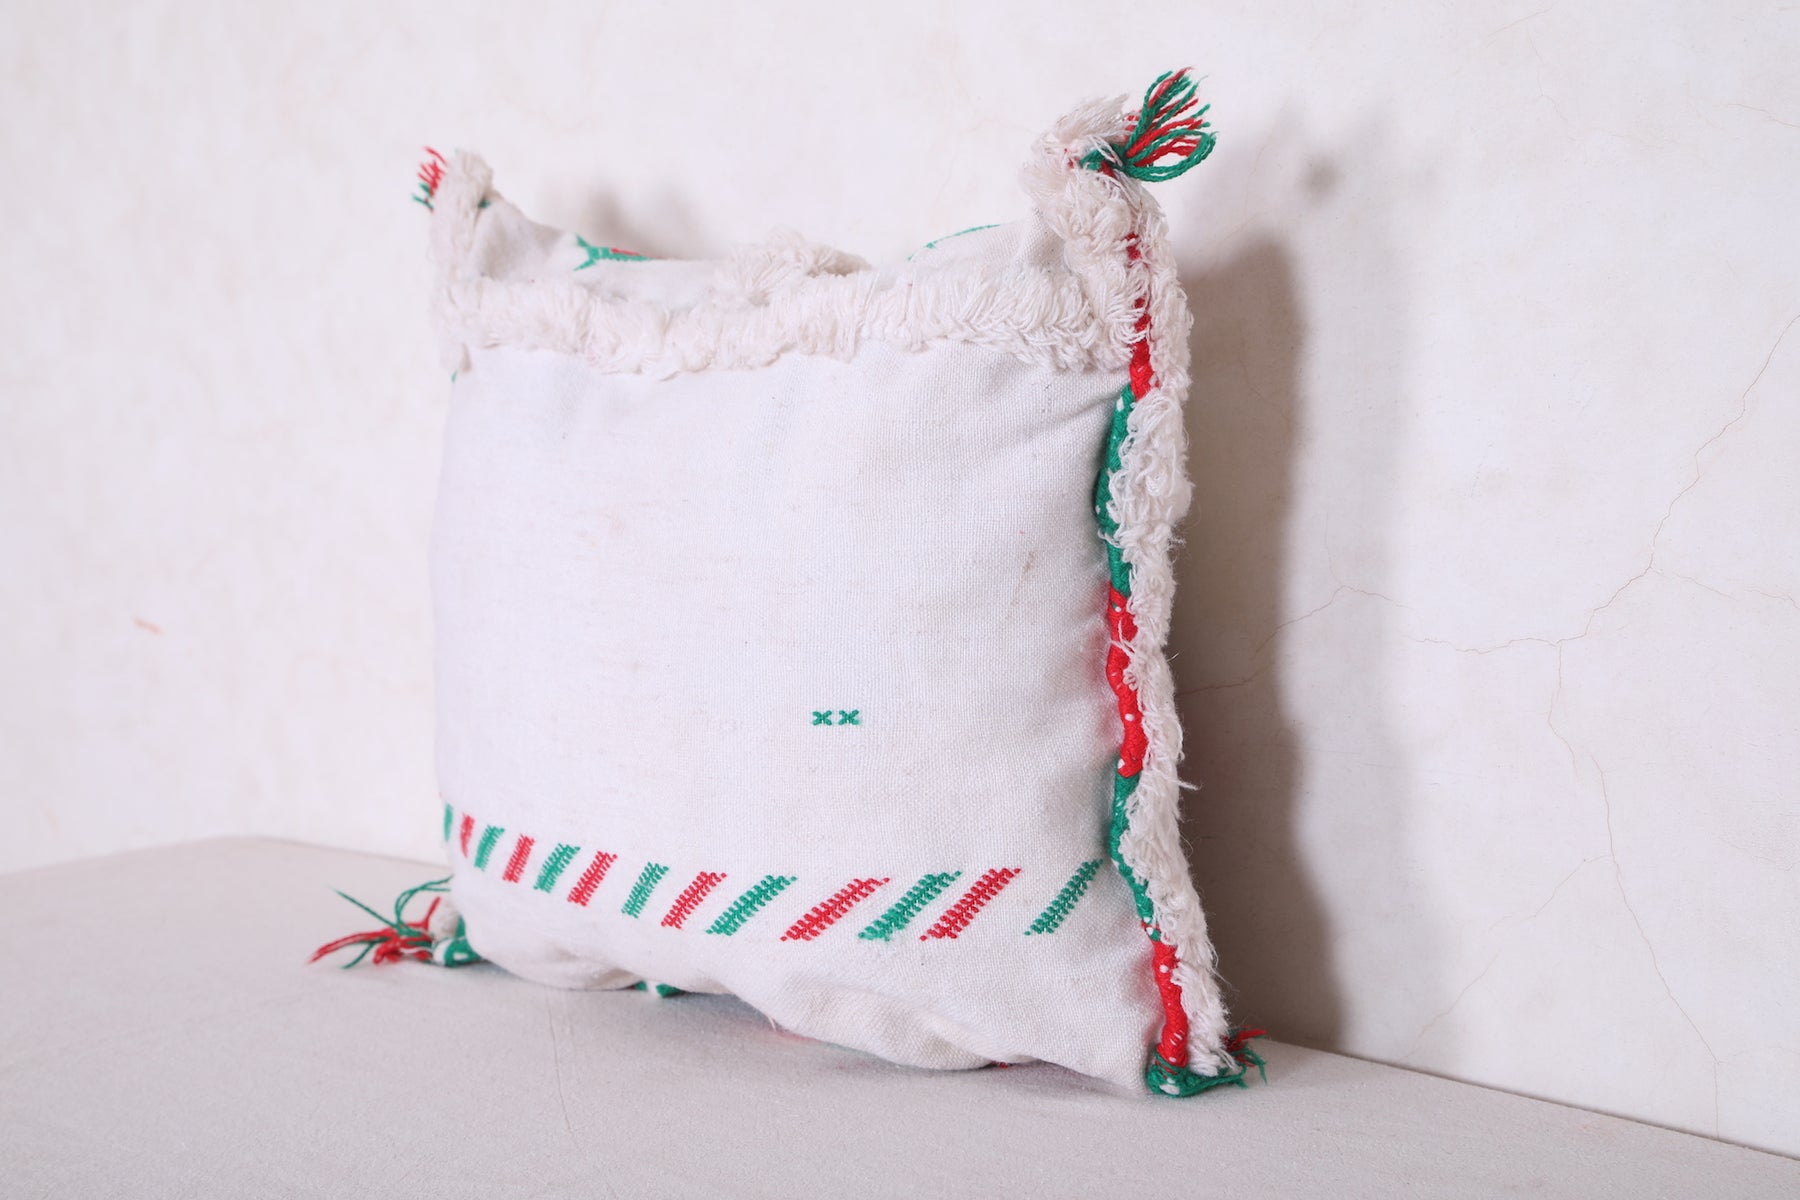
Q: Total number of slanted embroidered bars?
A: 13